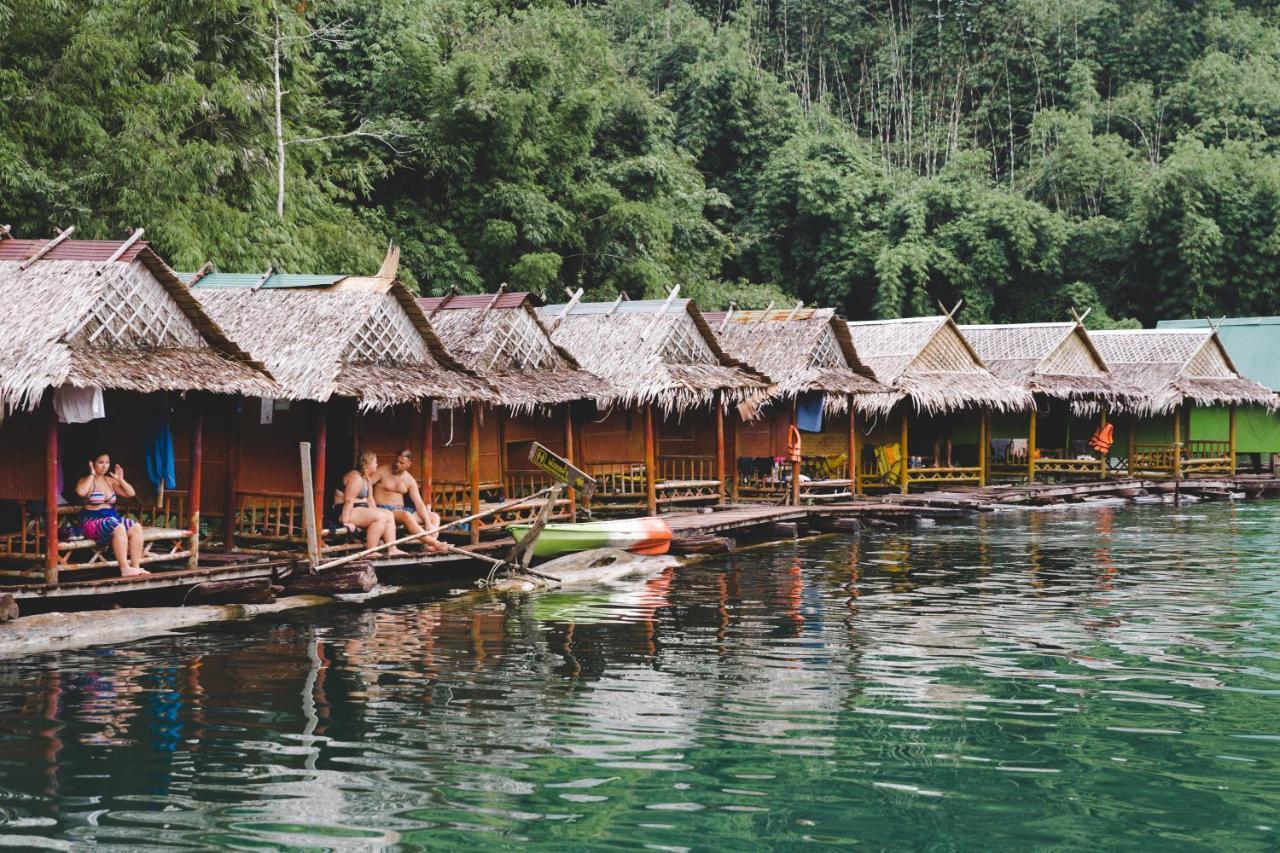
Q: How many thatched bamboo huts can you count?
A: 8